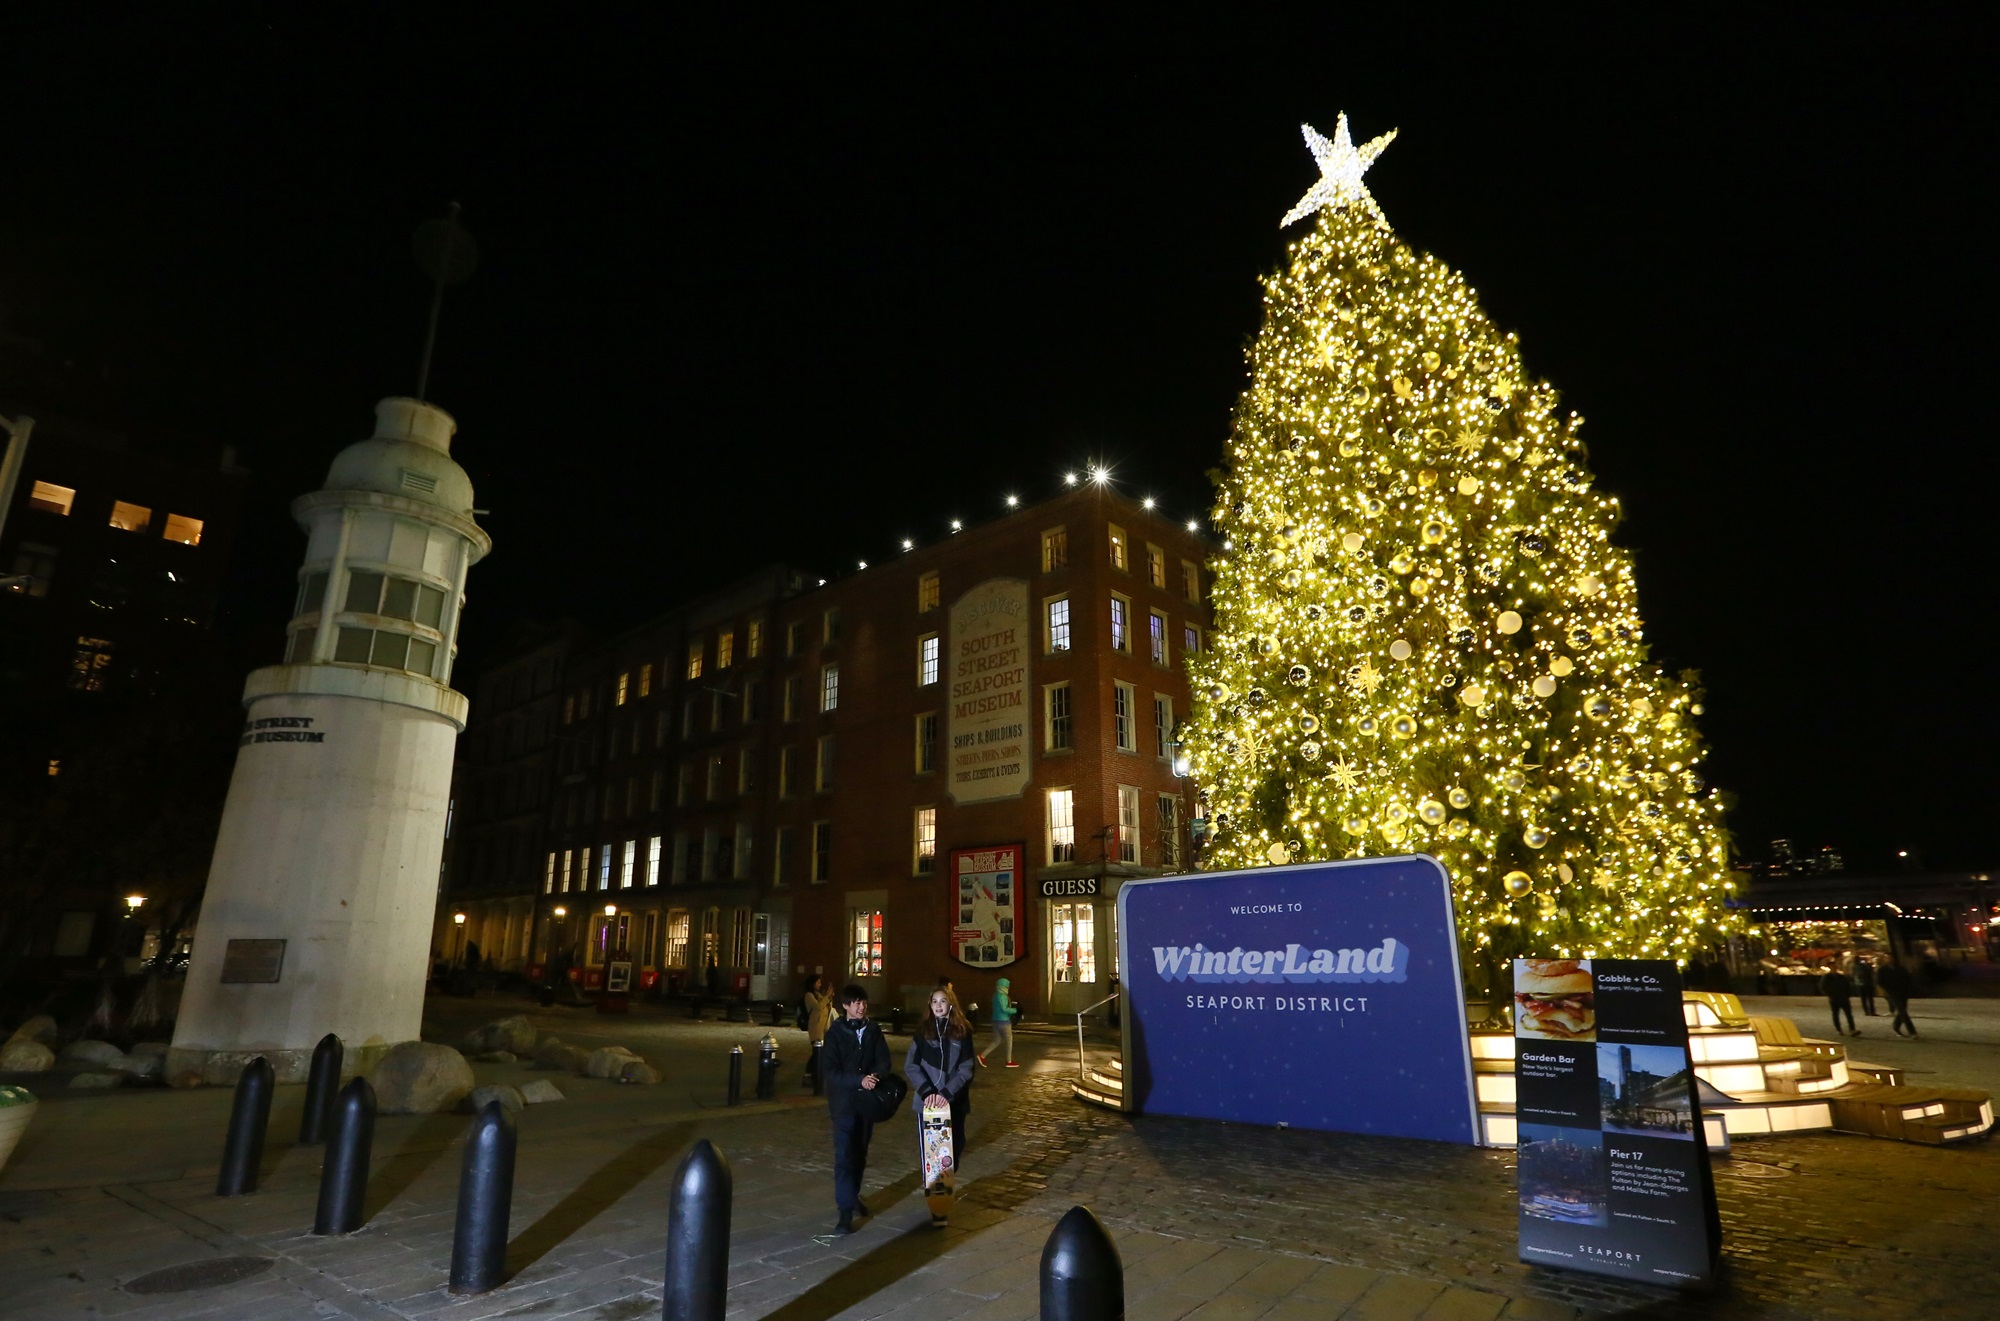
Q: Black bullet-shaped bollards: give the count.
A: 6